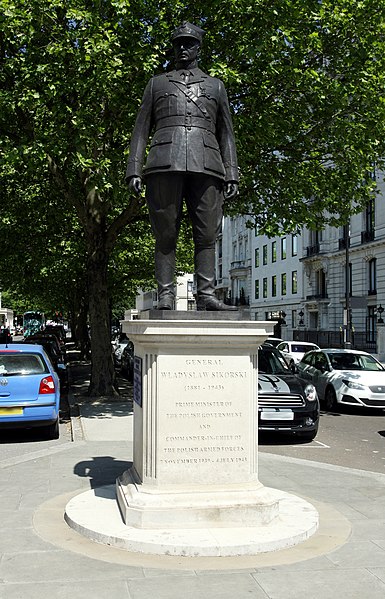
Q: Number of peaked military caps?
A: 1